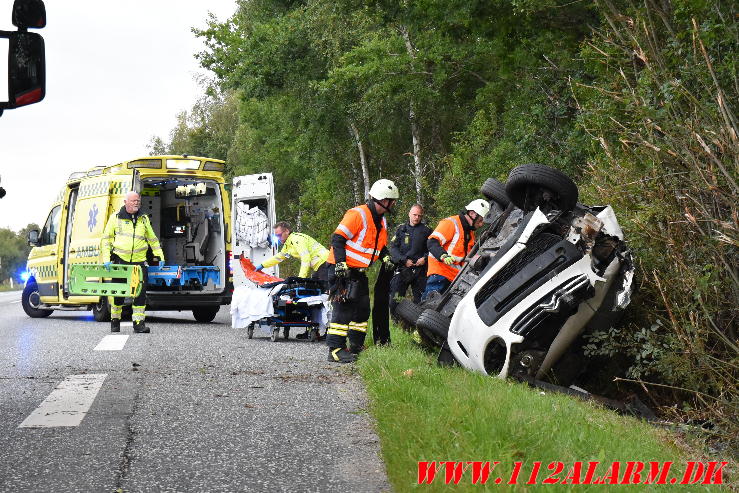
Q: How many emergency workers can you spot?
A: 5